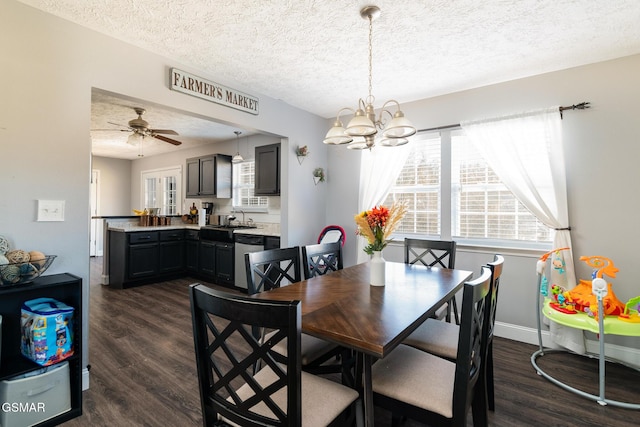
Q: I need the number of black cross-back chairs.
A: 6